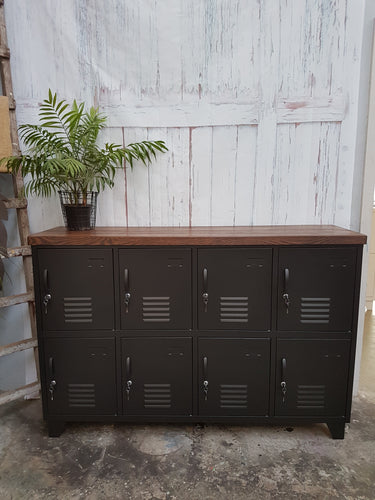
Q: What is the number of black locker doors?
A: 8